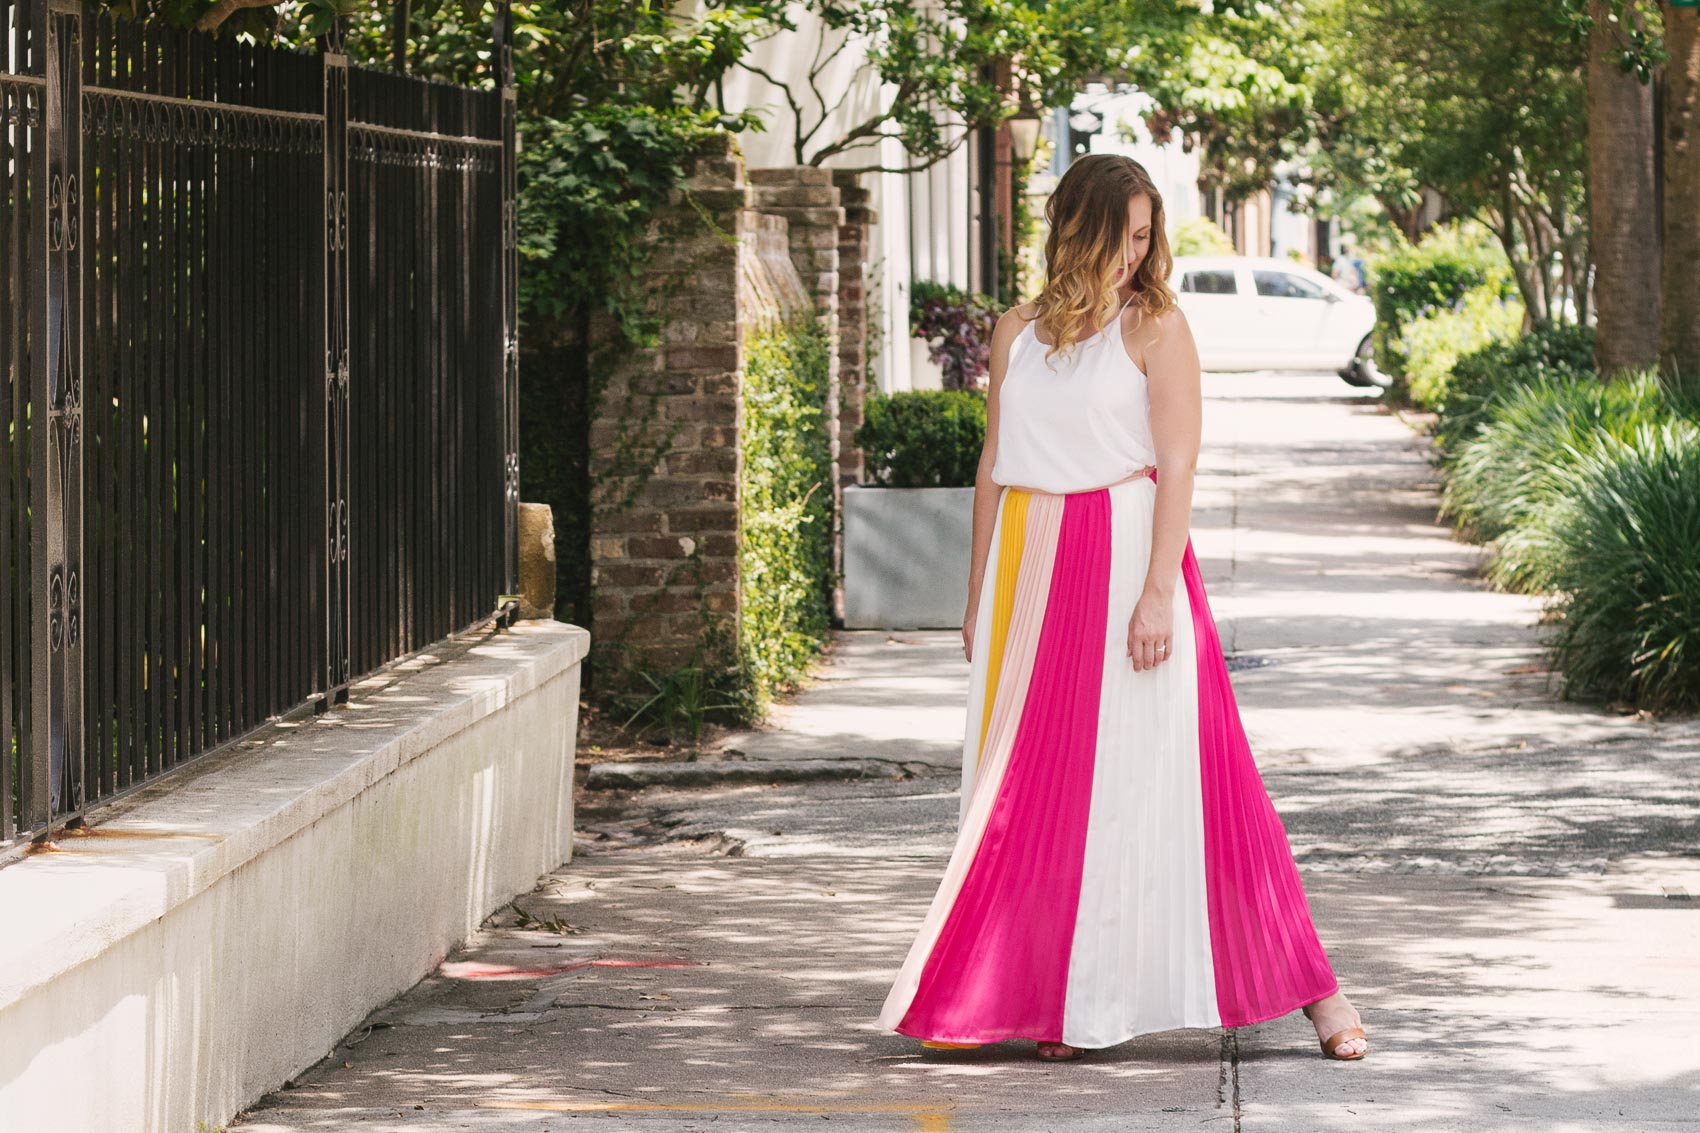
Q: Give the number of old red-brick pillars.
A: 3